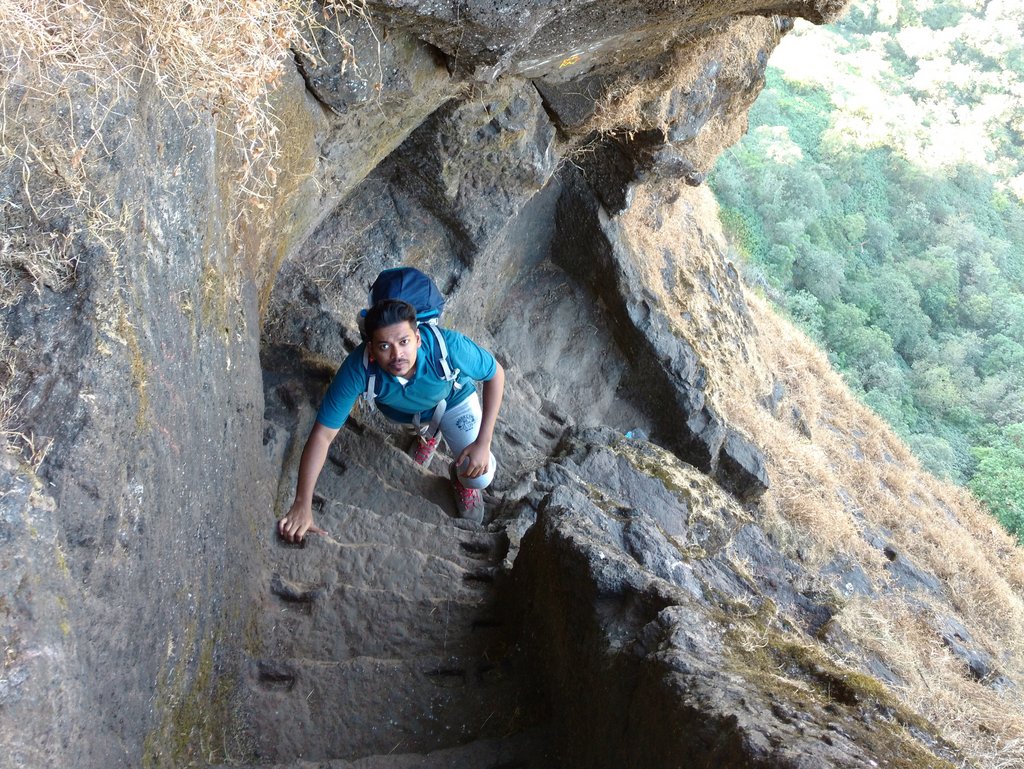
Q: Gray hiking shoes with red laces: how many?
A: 2